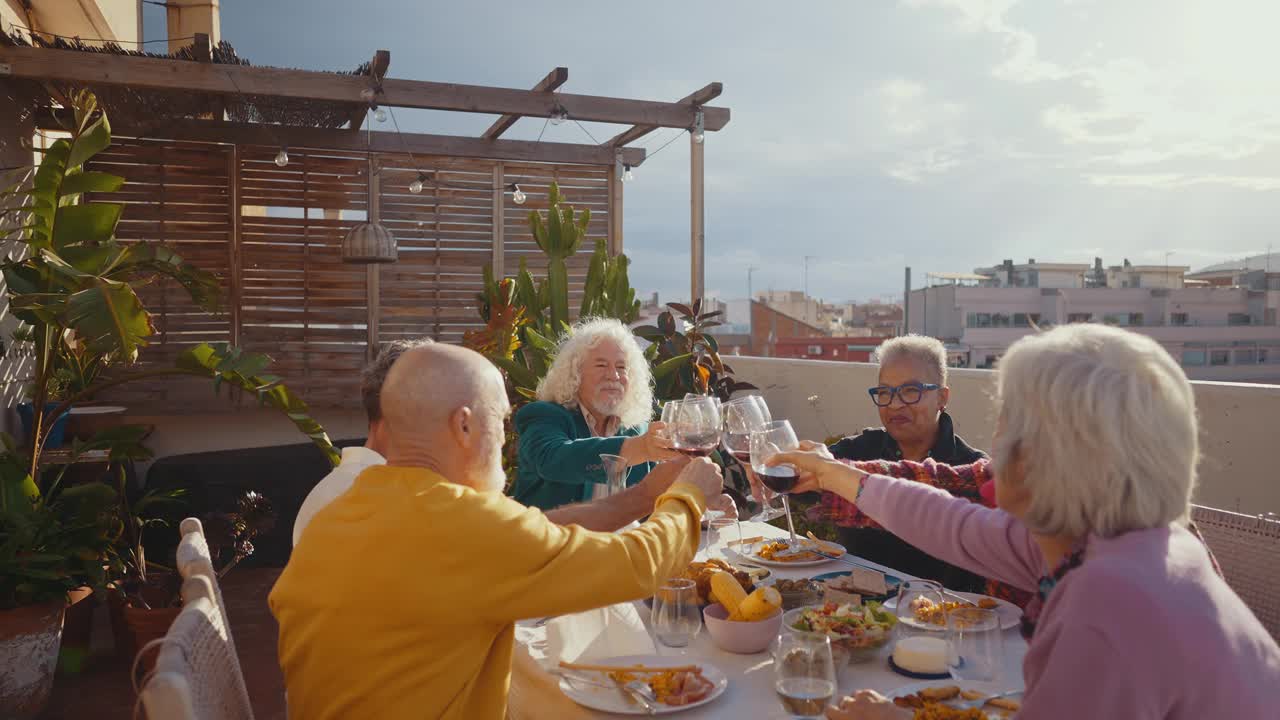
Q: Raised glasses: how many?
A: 6